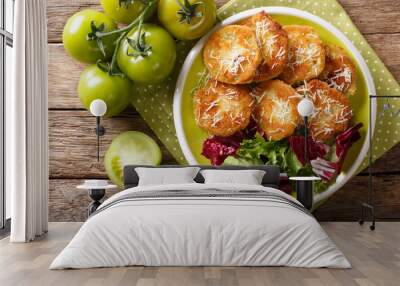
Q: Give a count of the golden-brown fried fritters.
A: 7